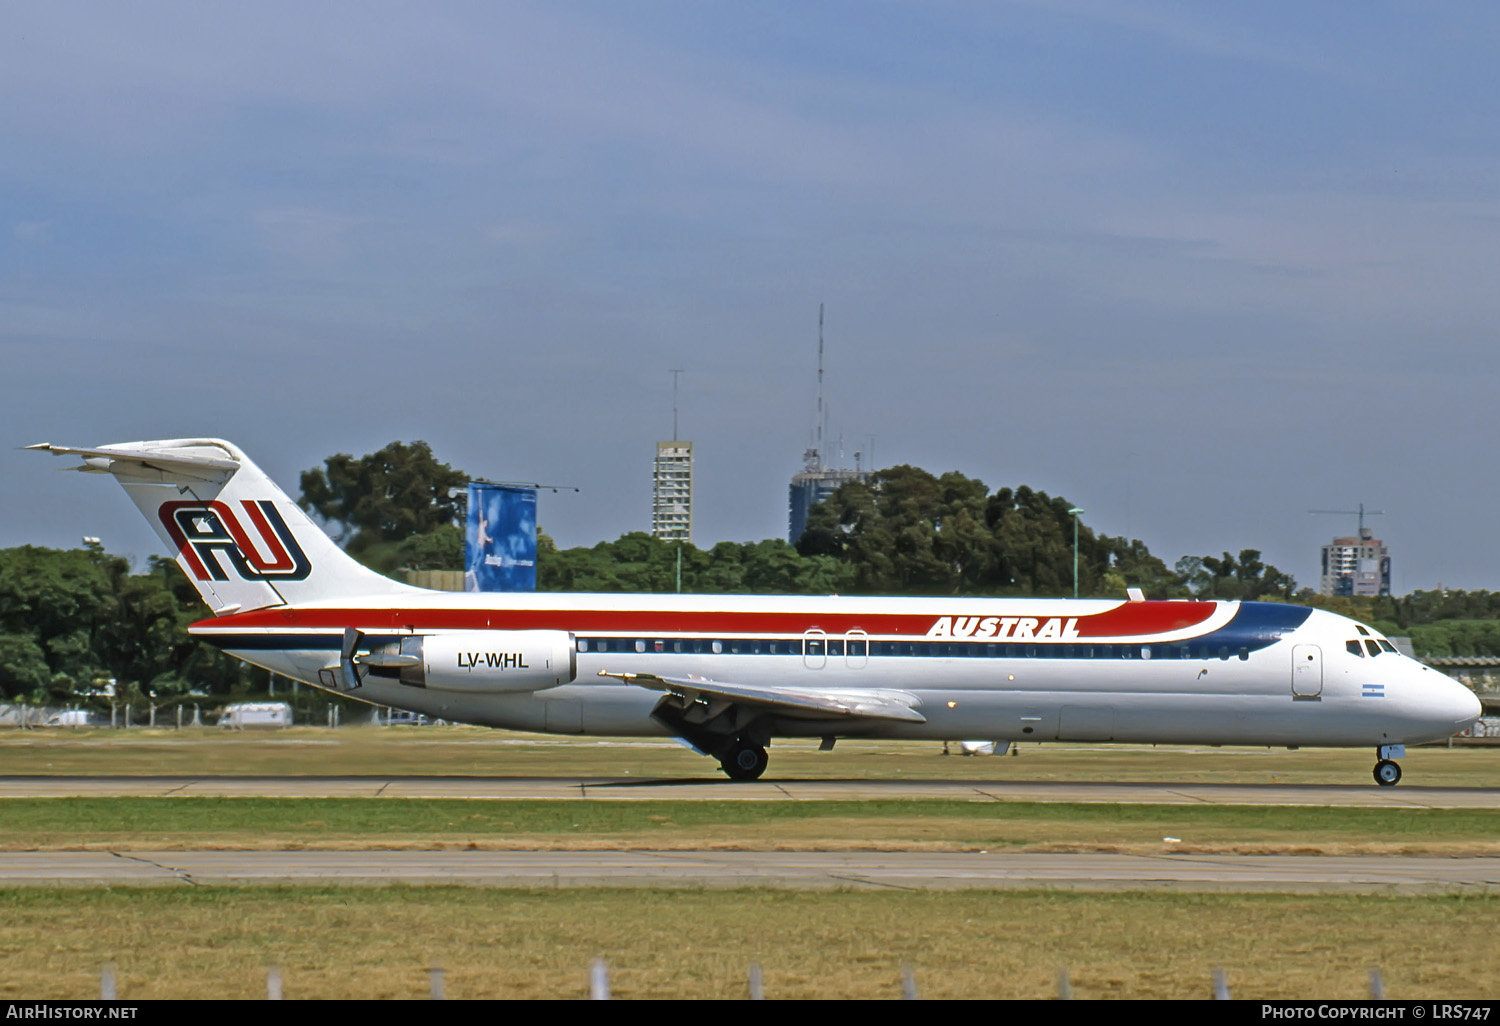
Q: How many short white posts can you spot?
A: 9